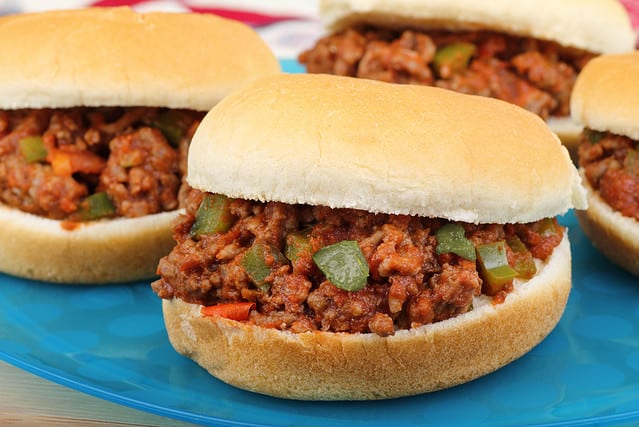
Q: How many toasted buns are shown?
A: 4